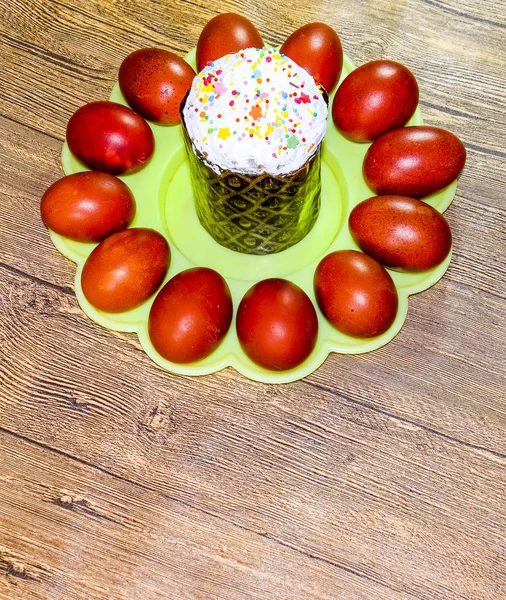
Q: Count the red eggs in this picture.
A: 12